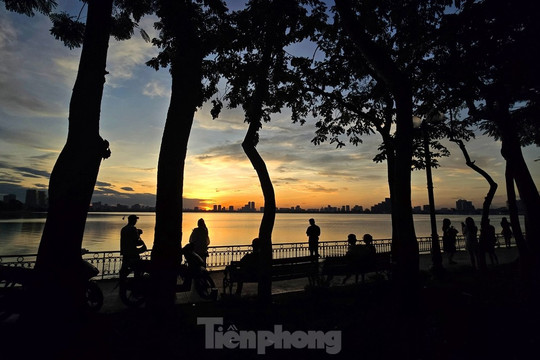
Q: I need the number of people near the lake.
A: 10